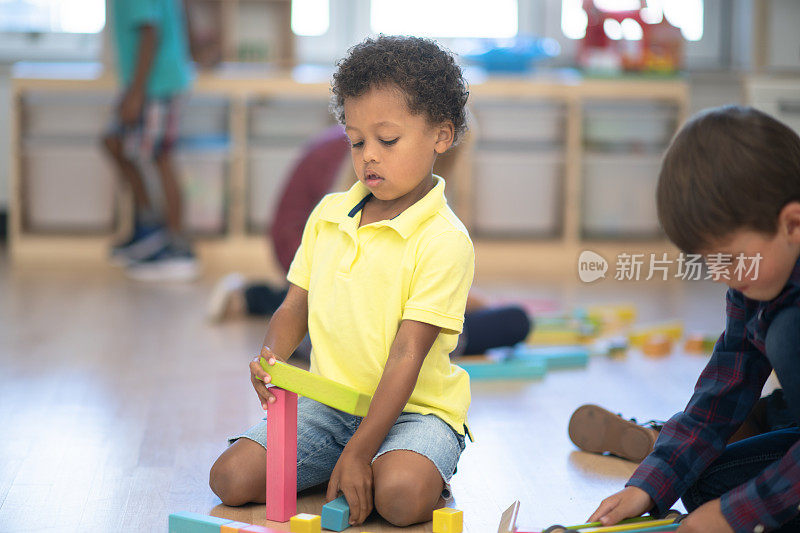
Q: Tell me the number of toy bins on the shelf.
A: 10